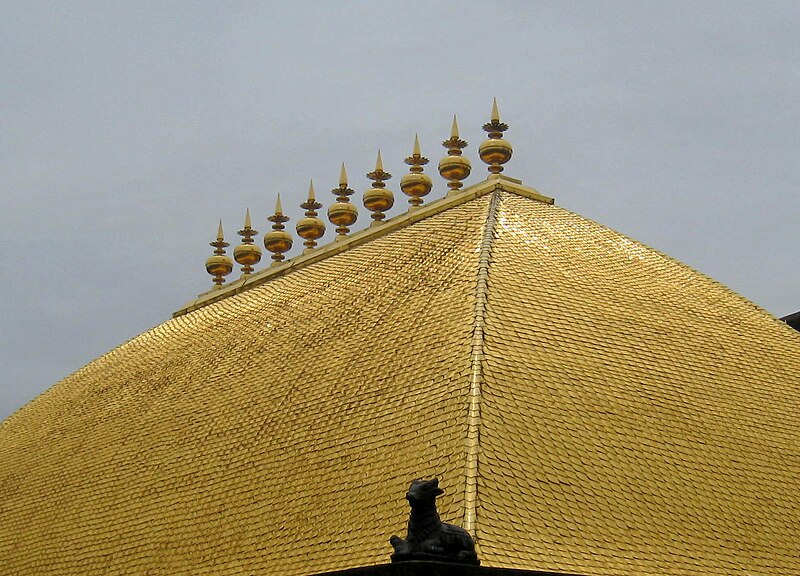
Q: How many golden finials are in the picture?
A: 9